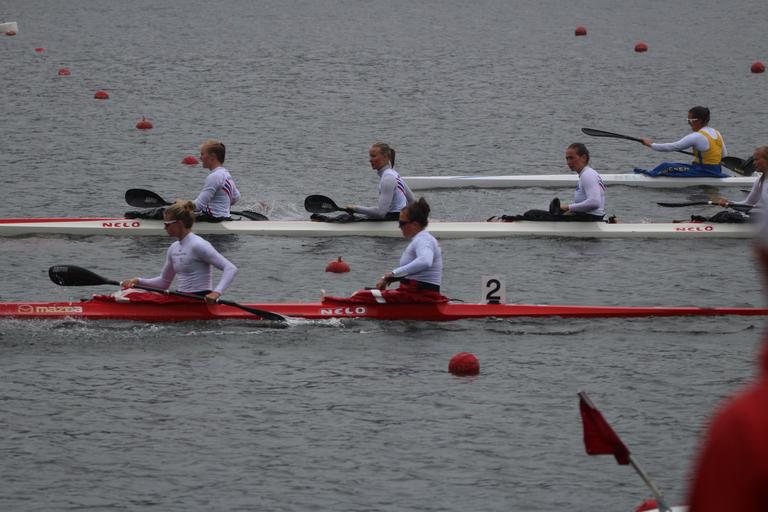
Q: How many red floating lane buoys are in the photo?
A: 11